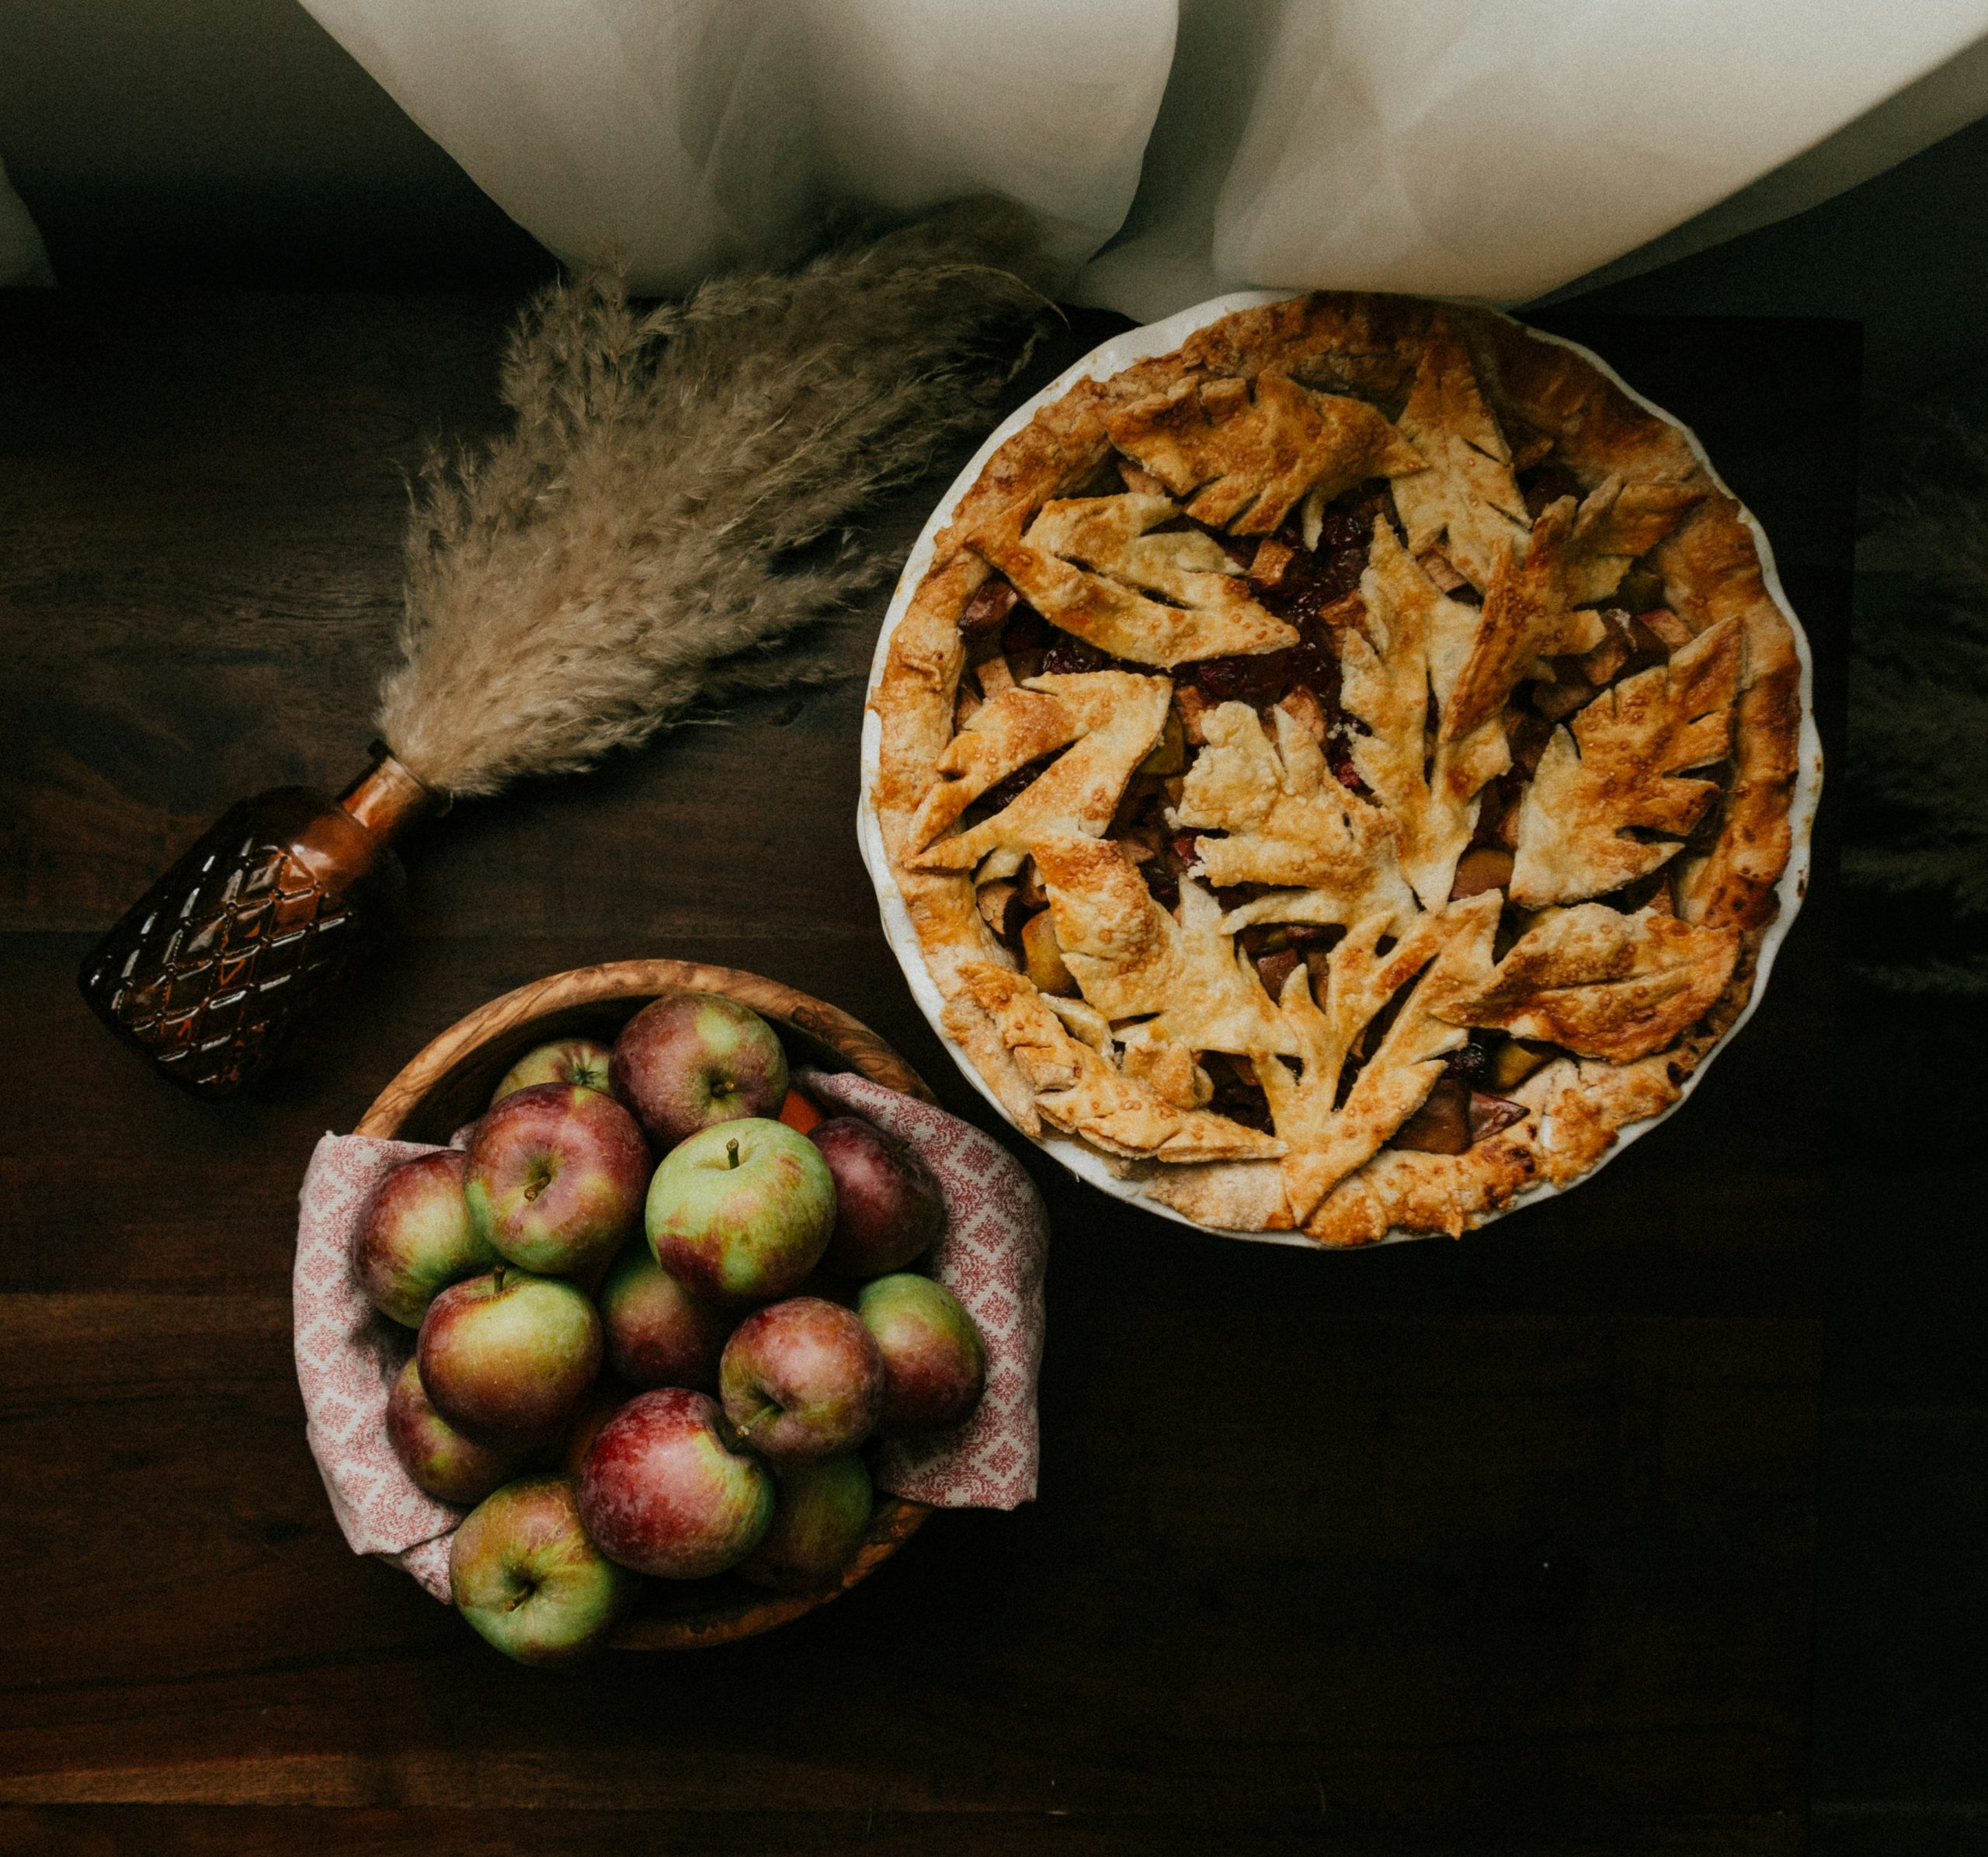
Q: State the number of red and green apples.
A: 14